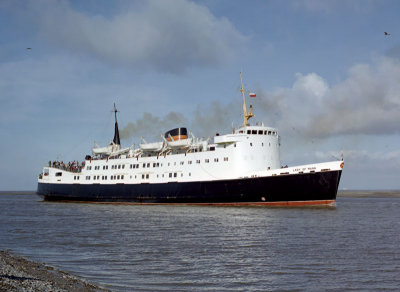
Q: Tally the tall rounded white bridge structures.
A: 1